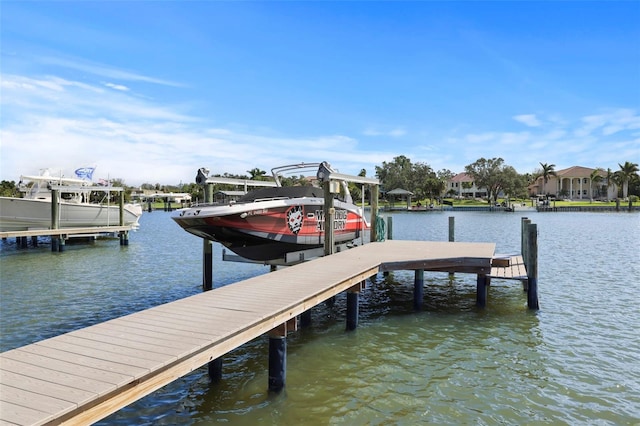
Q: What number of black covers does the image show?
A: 1